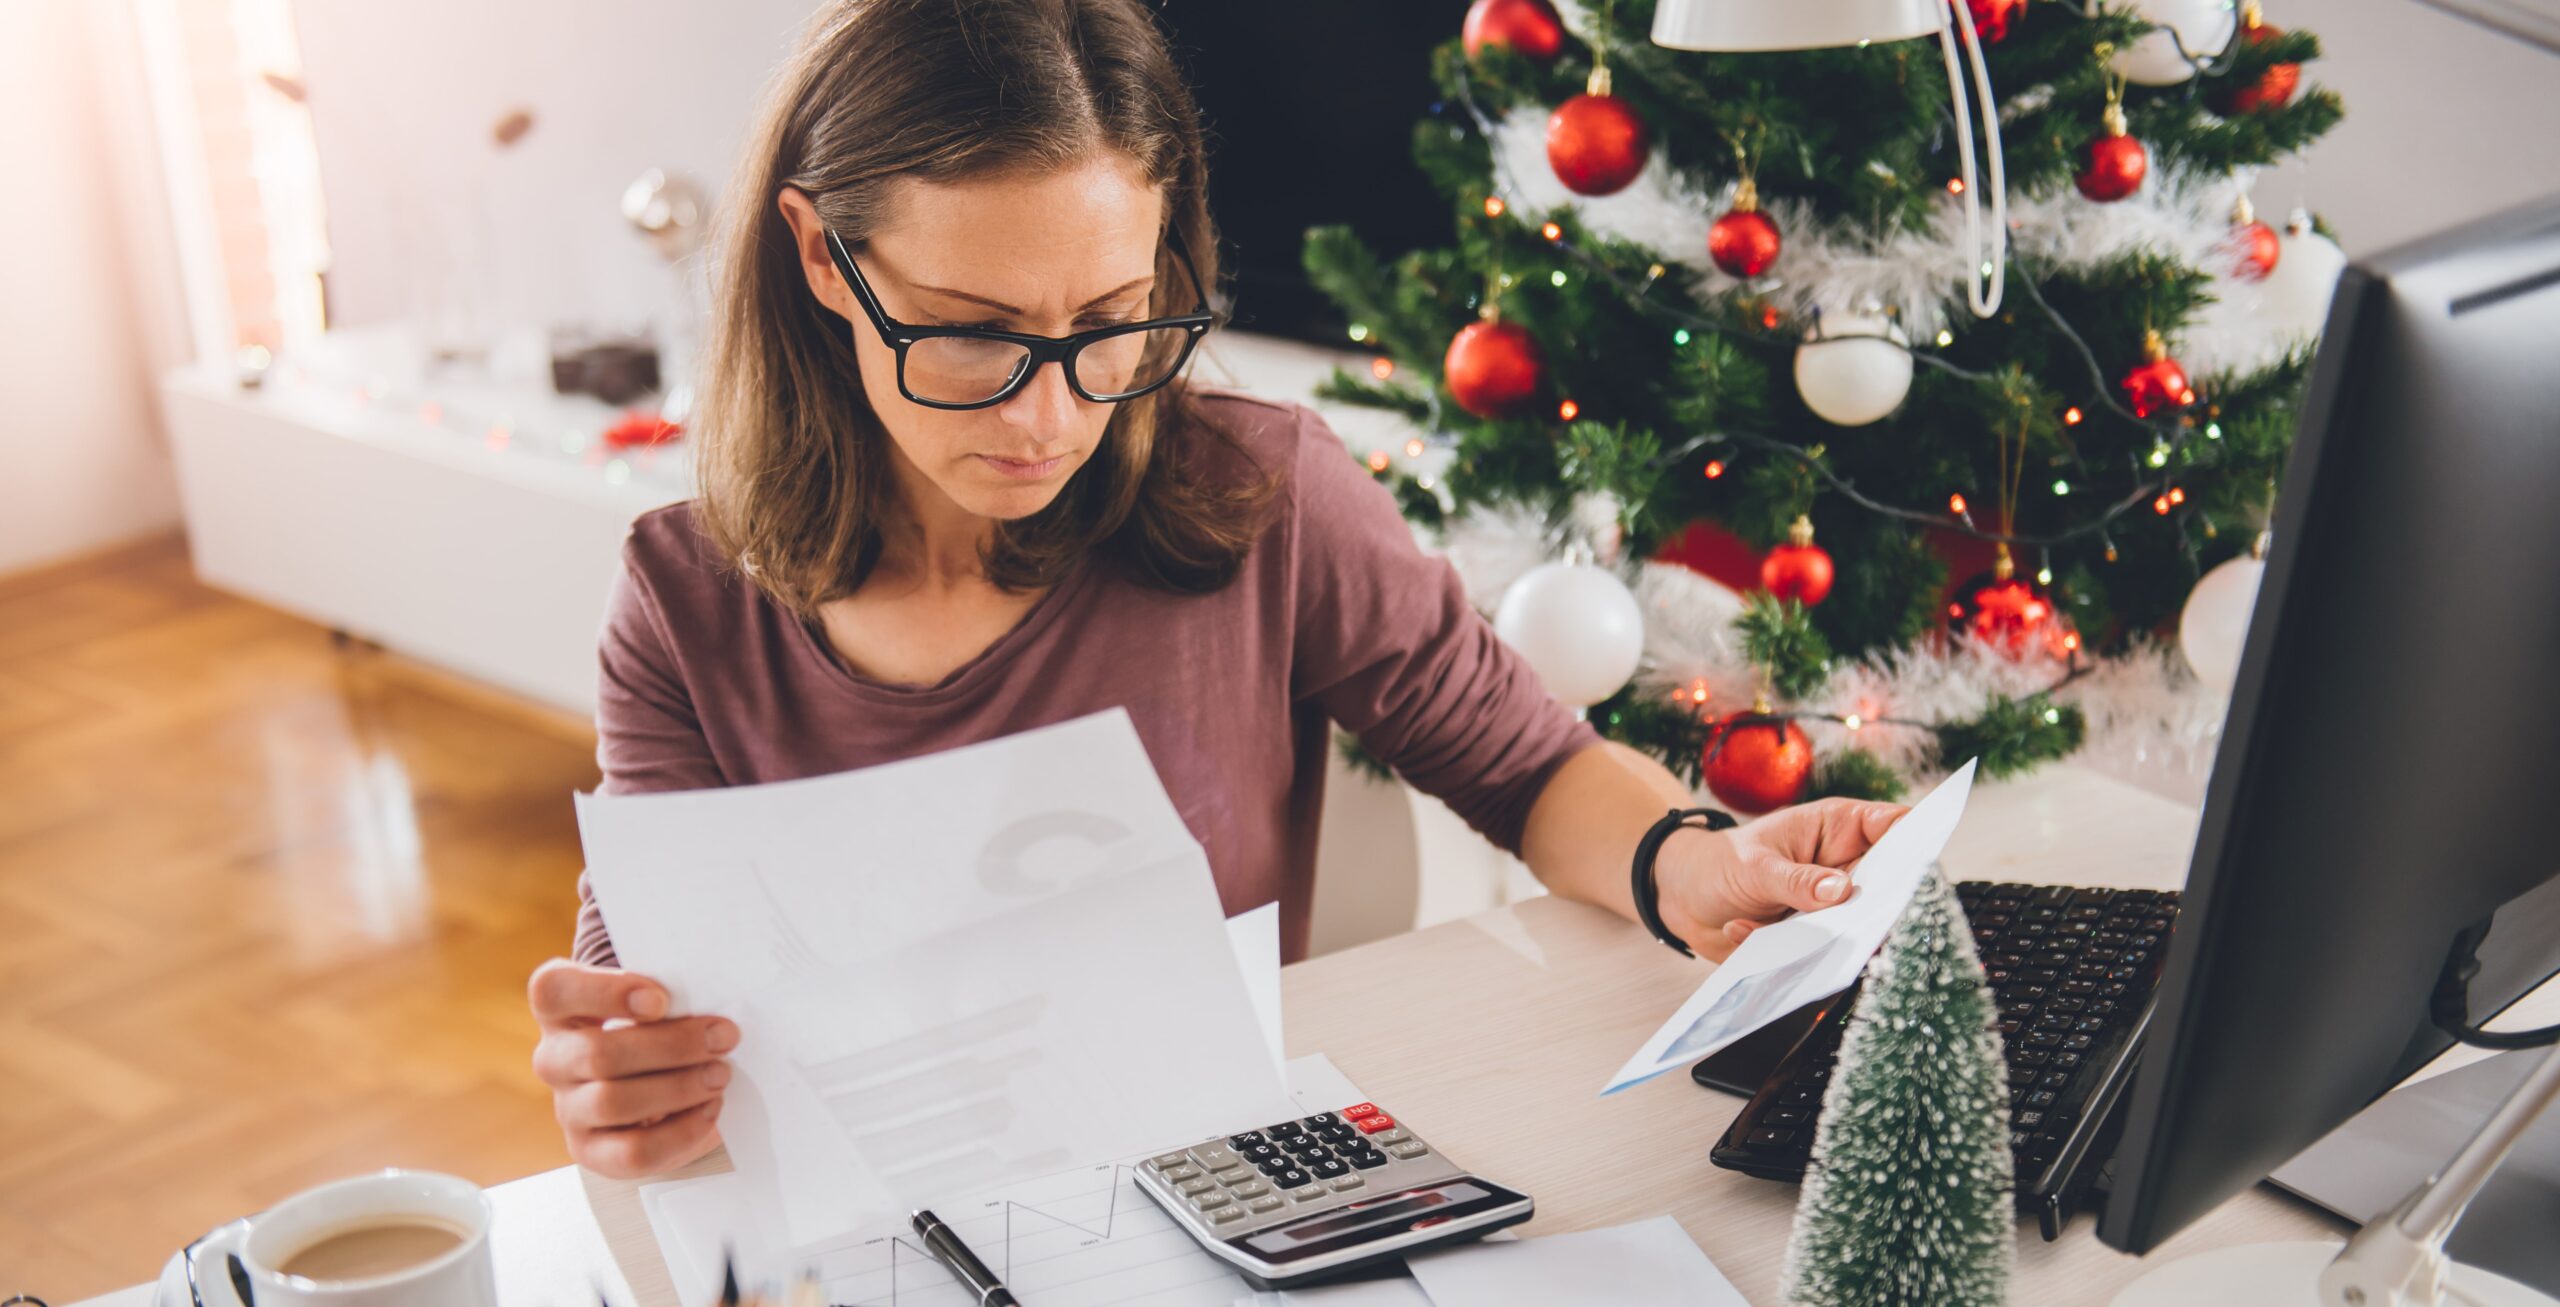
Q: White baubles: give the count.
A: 5